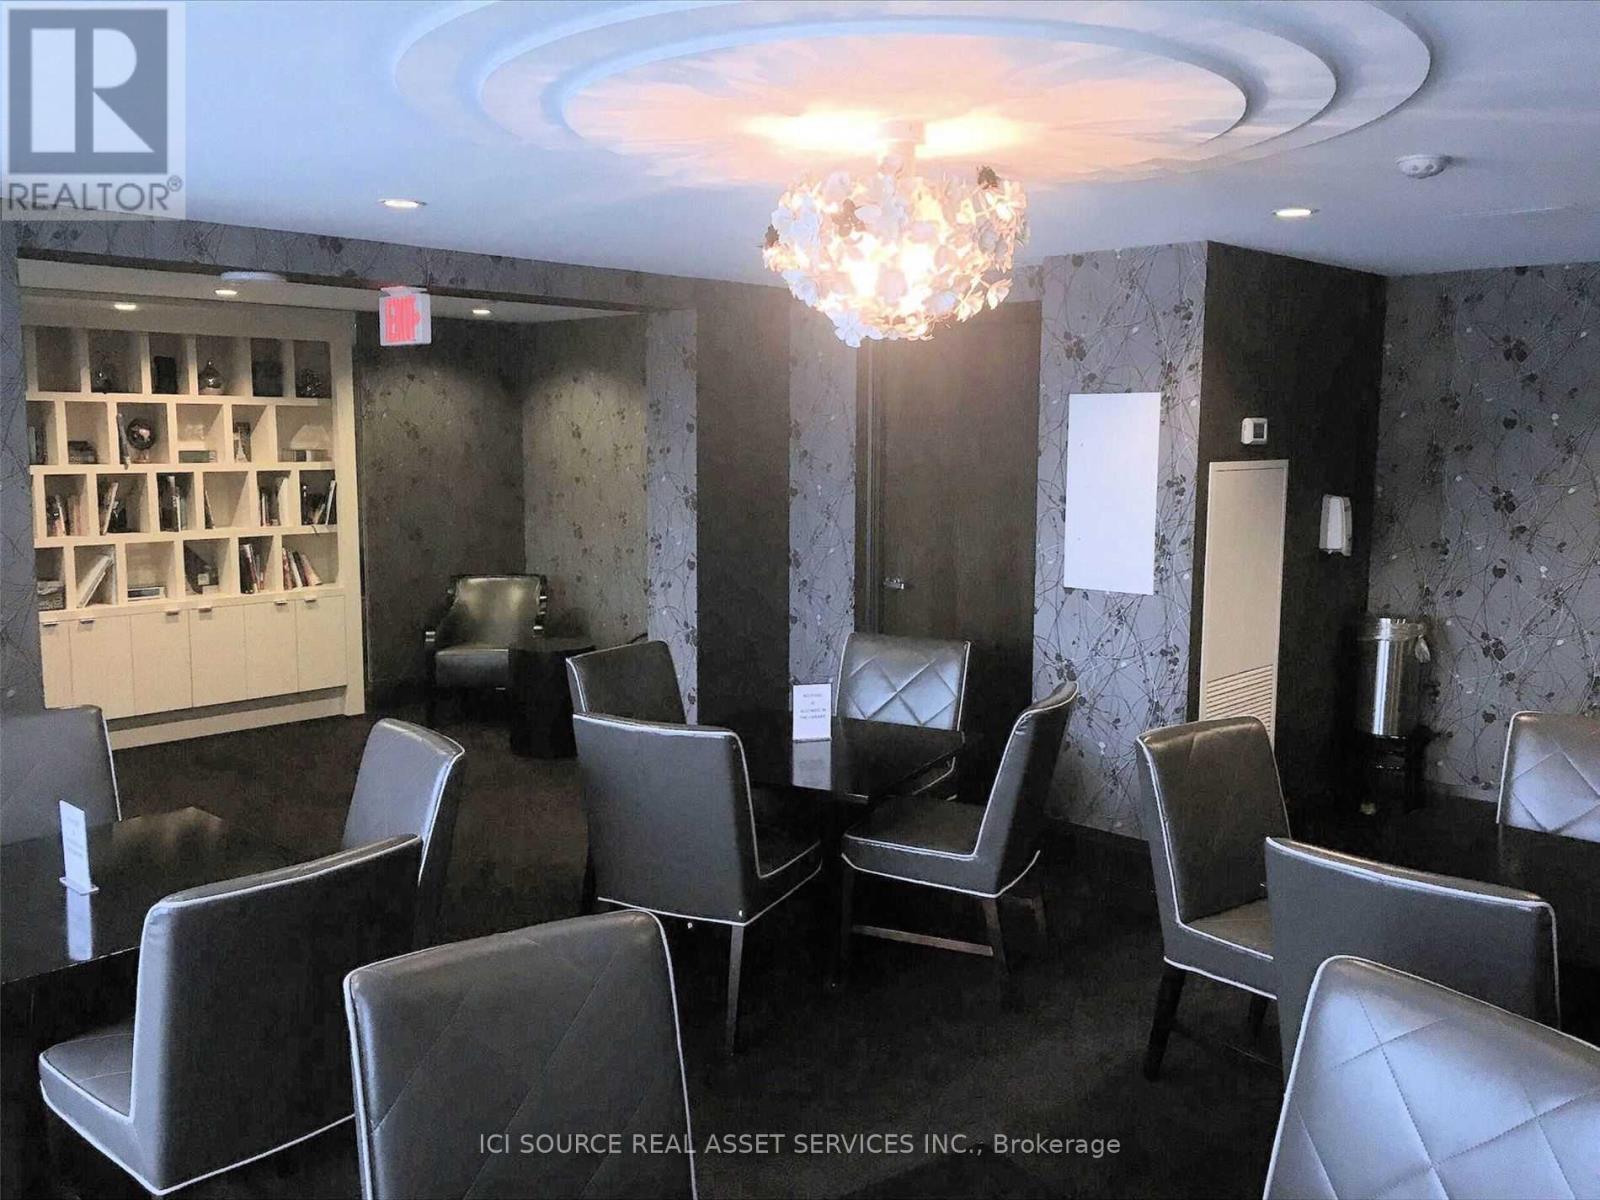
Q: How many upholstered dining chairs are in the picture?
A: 12